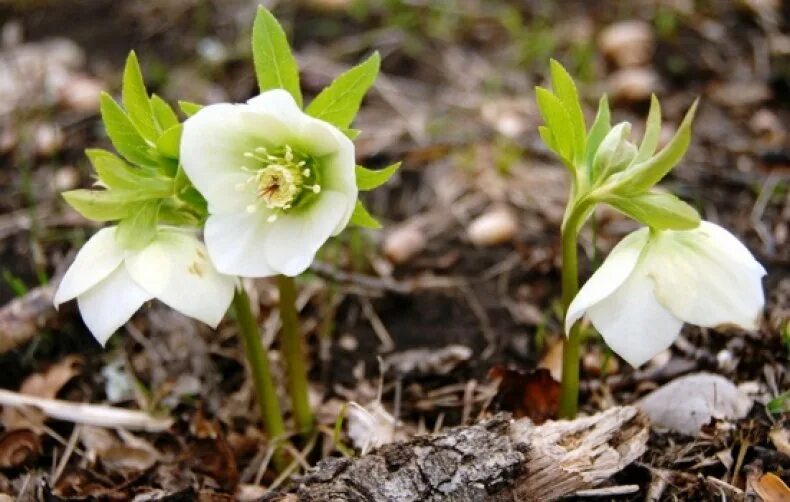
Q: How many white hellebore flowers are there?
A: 3